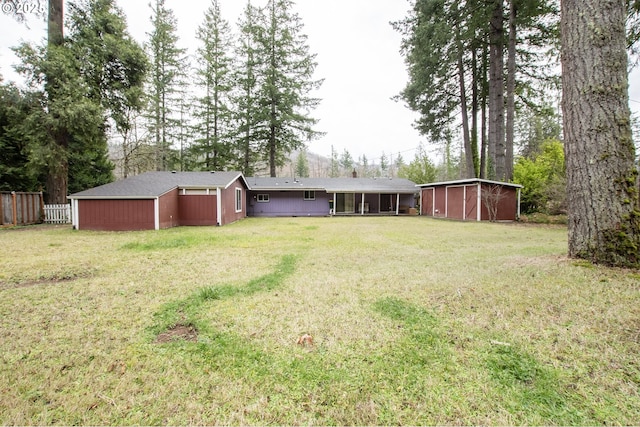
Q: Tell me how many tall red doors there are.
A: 3